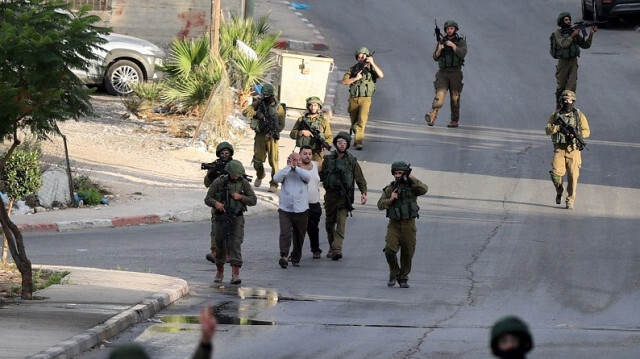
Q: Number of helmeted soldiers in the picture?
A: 12